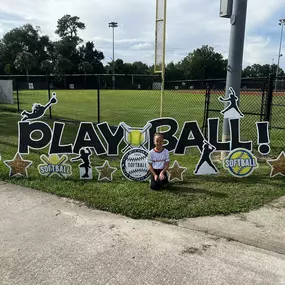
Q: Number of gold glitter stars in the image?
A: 4